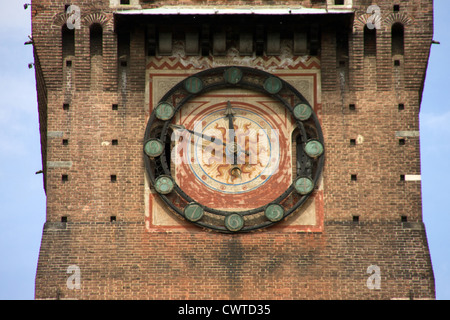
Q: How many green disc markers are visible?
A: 12